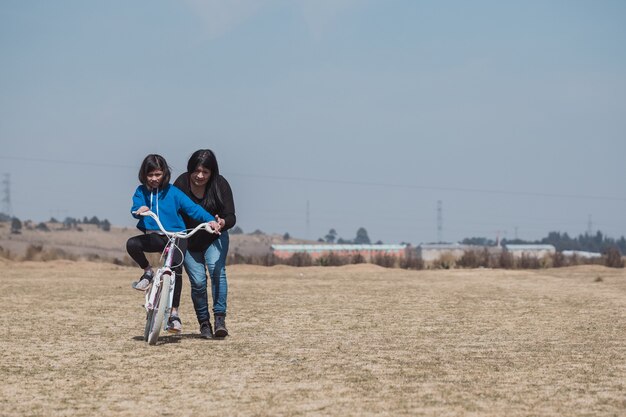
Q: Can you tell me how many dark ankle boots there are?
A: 2